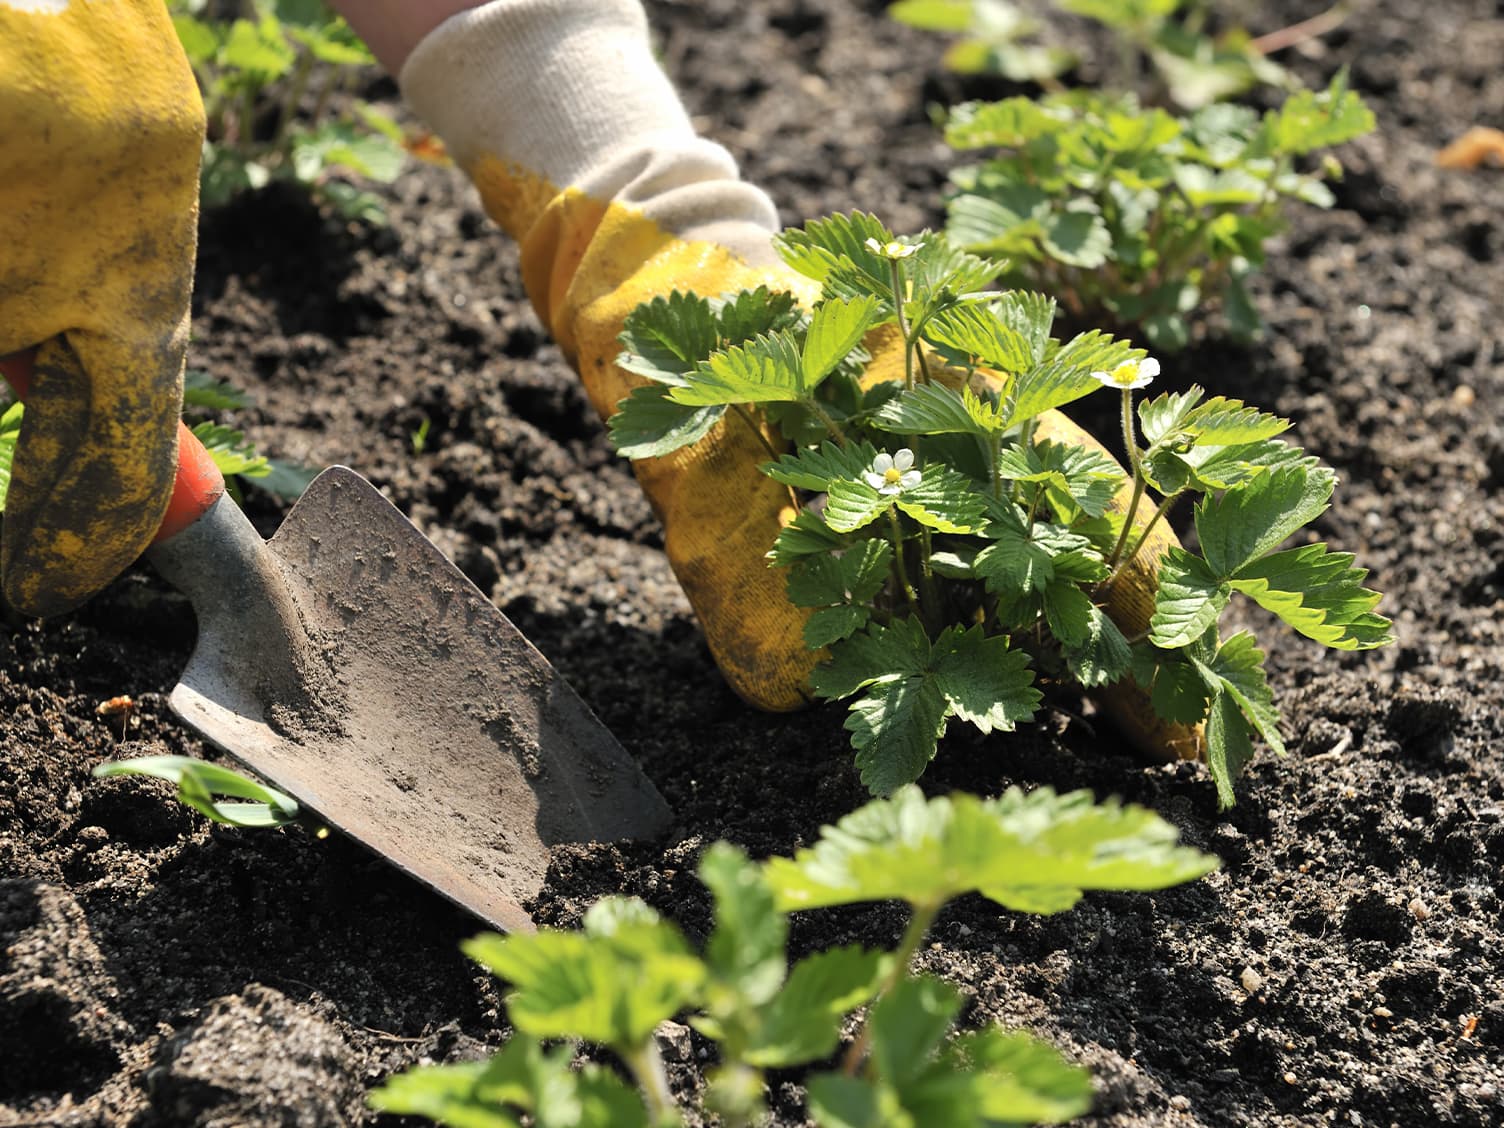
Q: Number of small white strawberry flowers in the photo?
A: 3